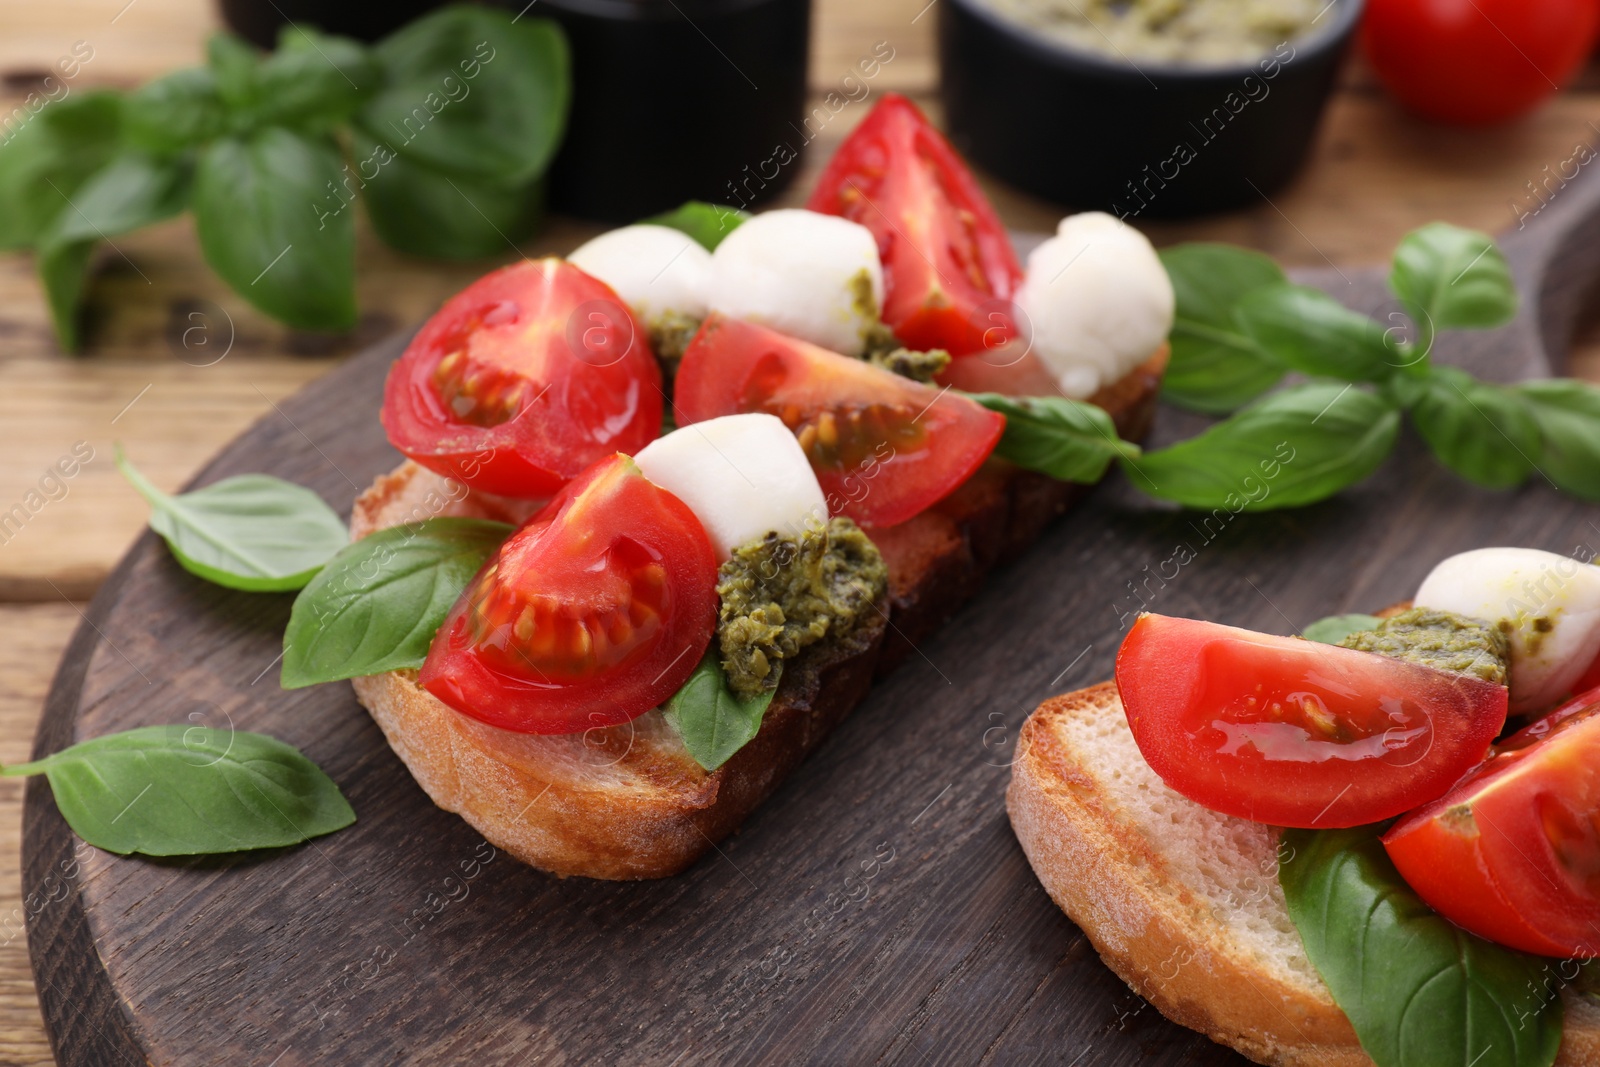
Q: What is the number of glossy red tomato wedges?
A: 6